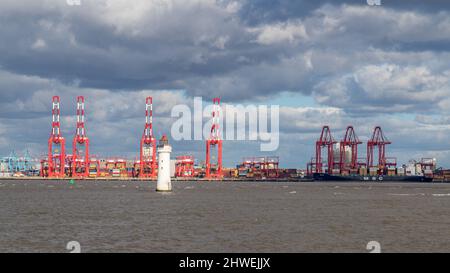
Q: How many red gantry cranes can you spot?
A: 7